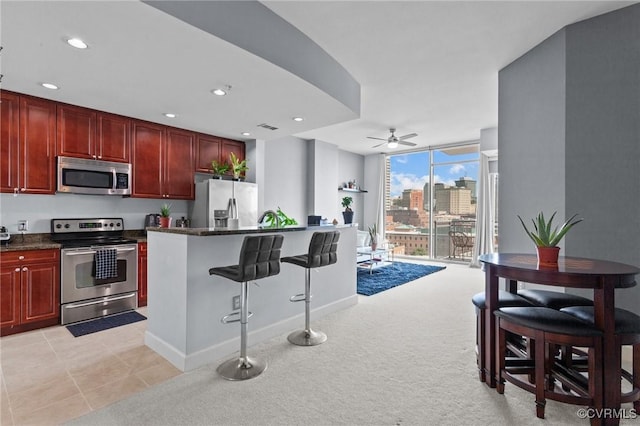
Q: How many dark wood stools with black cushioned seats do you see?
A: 4